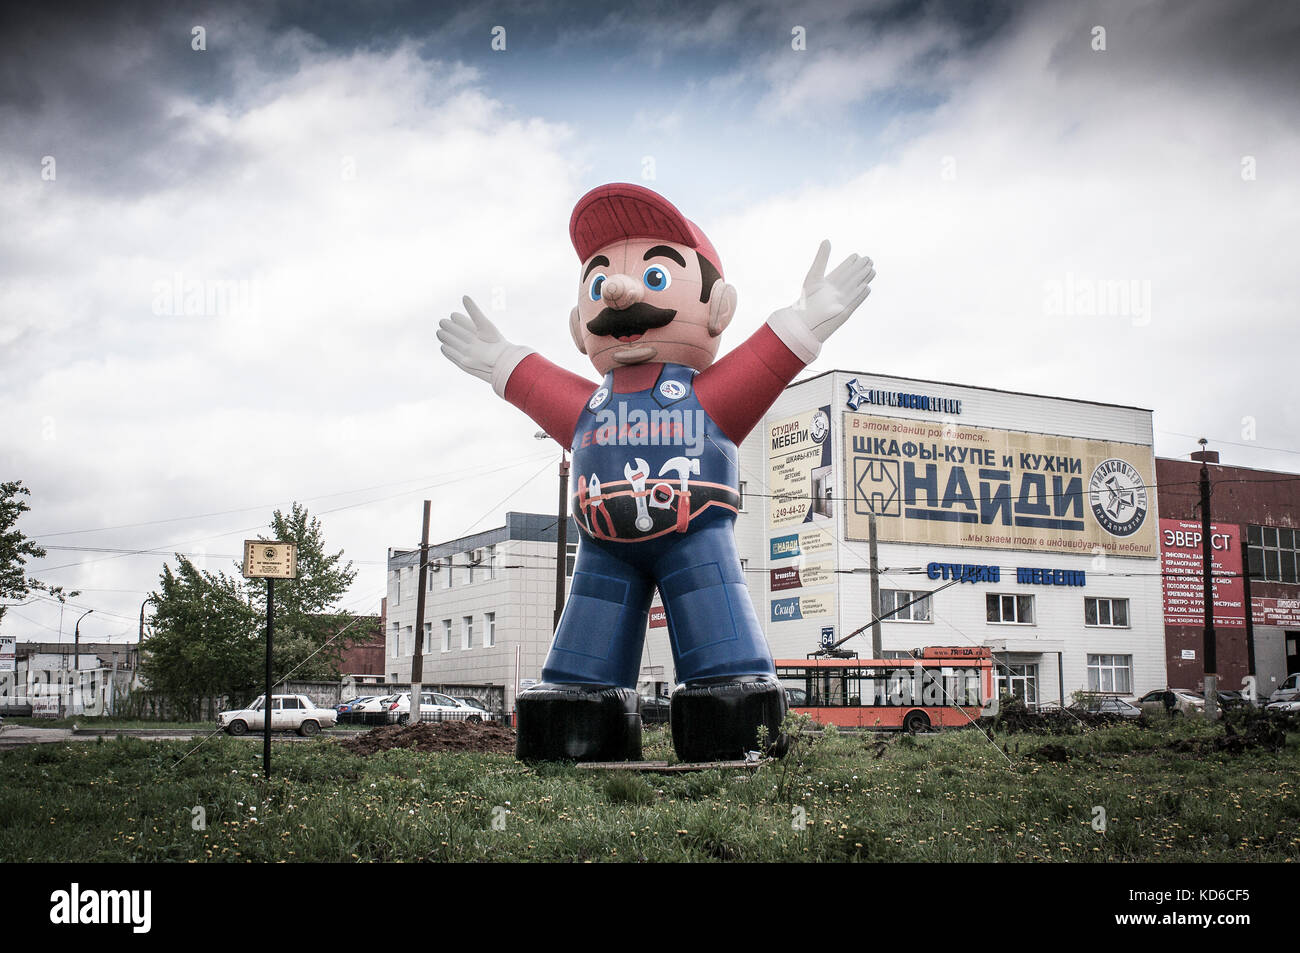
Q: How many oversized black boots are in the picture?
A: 2